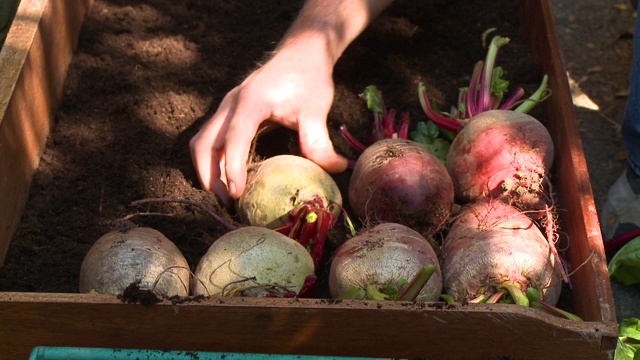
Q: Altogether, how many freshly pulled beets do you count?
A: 7